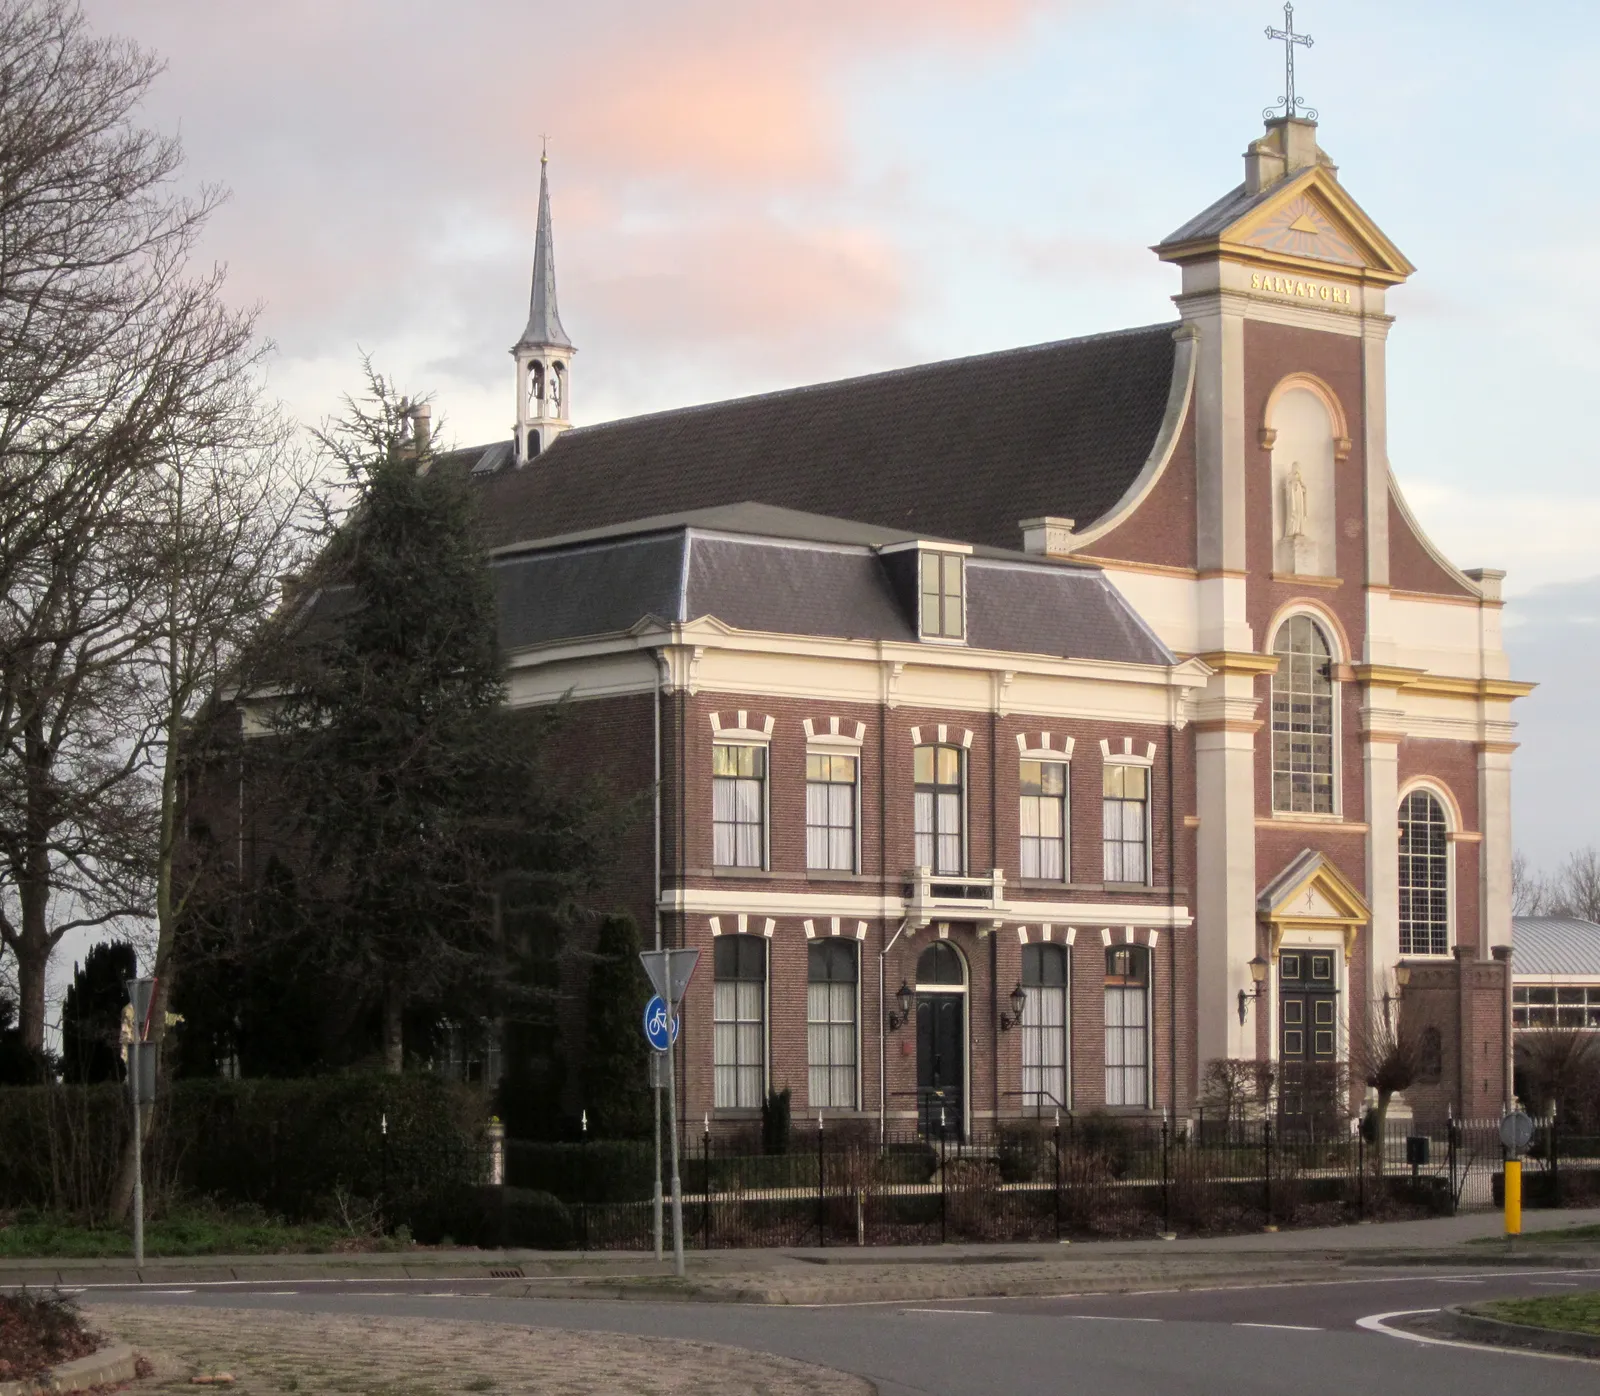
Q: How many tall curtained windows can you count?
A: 9